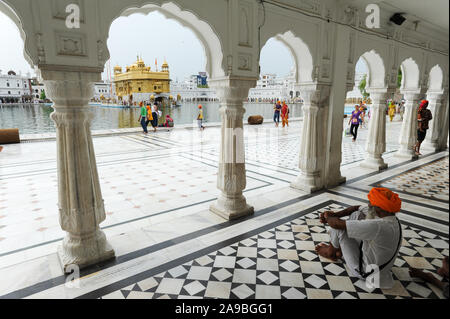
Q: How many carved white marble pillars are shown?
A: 6